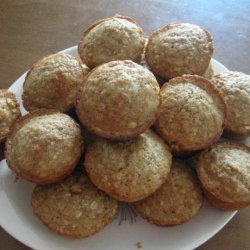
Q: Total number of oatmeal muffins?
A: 12